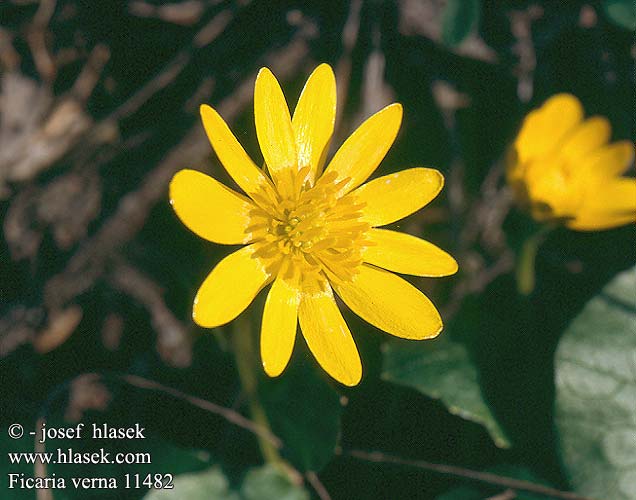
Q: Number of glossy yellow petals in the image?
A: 11